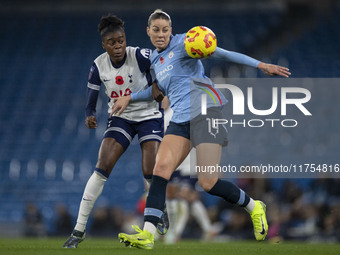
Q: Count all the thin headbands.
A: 1